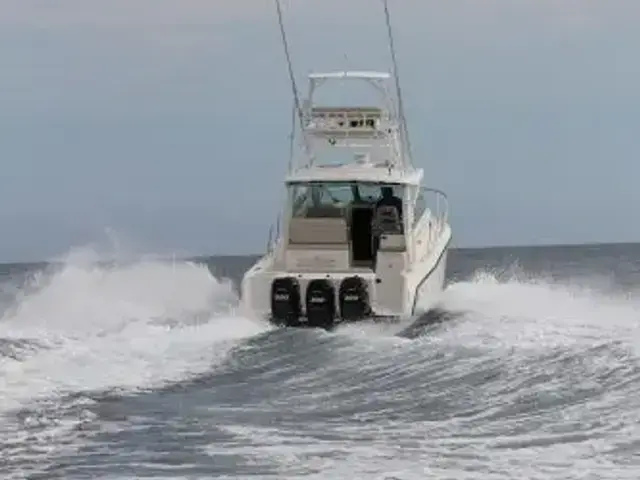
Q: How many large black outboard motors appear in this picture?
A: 3